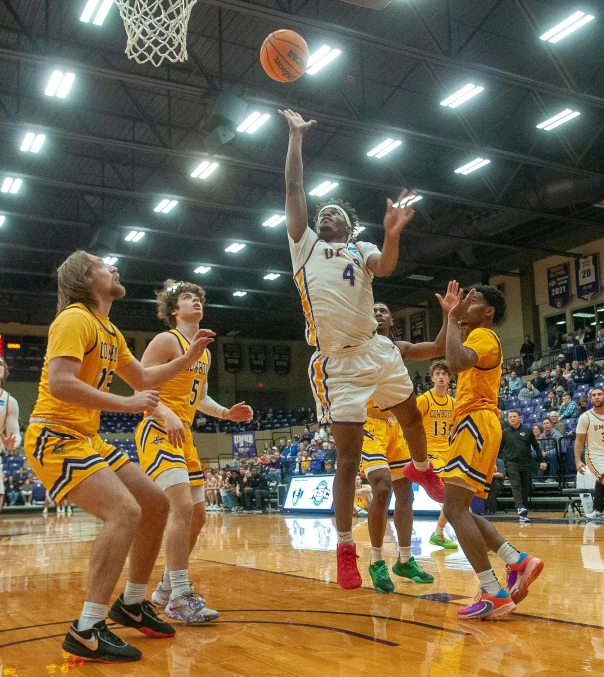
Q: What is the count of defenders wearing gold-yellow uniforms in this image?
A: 5